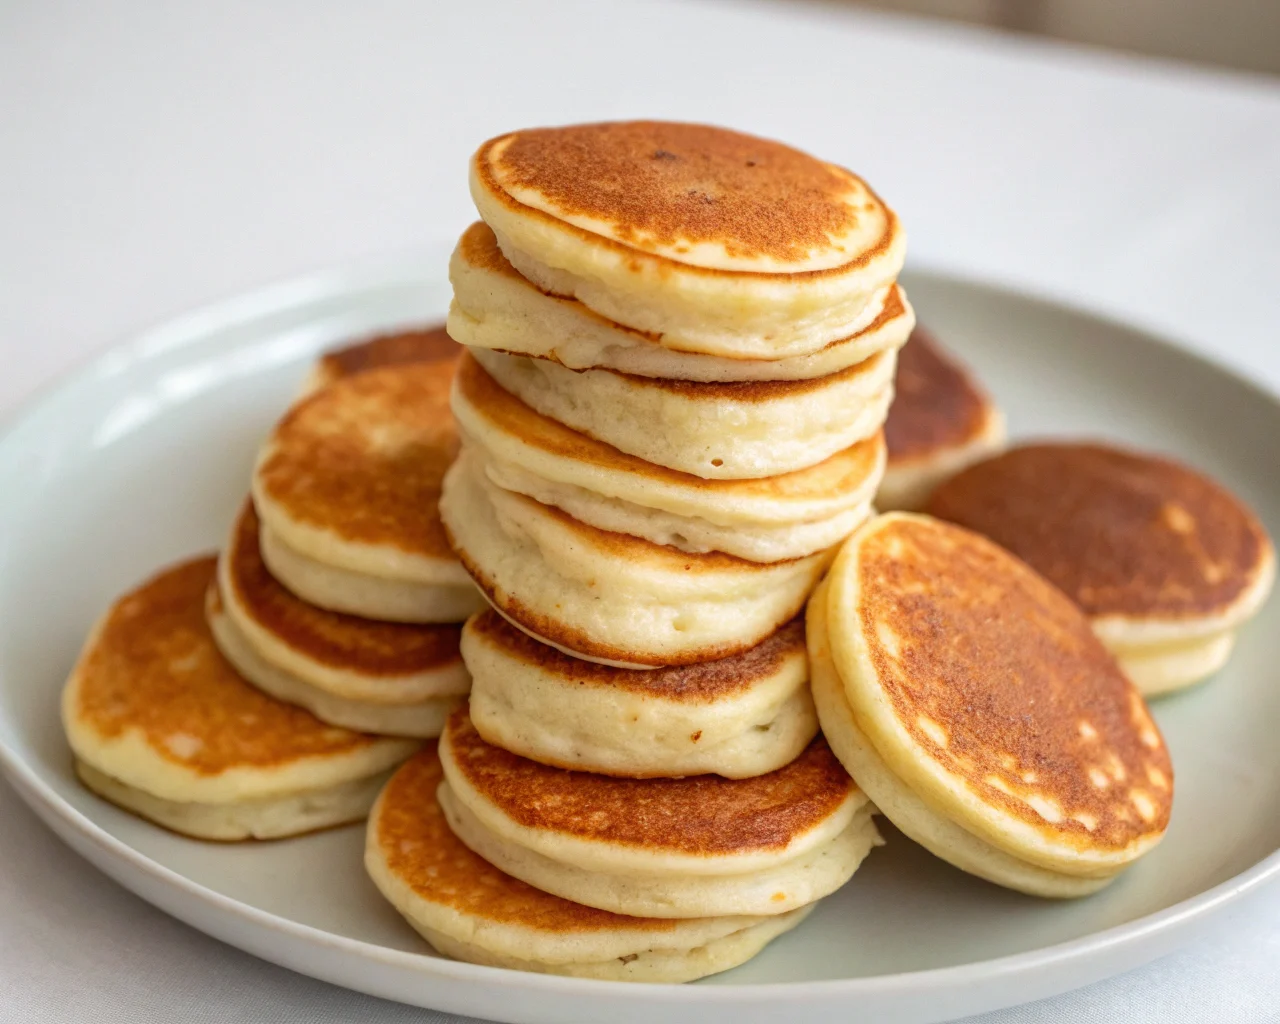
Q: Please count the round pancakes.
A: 15